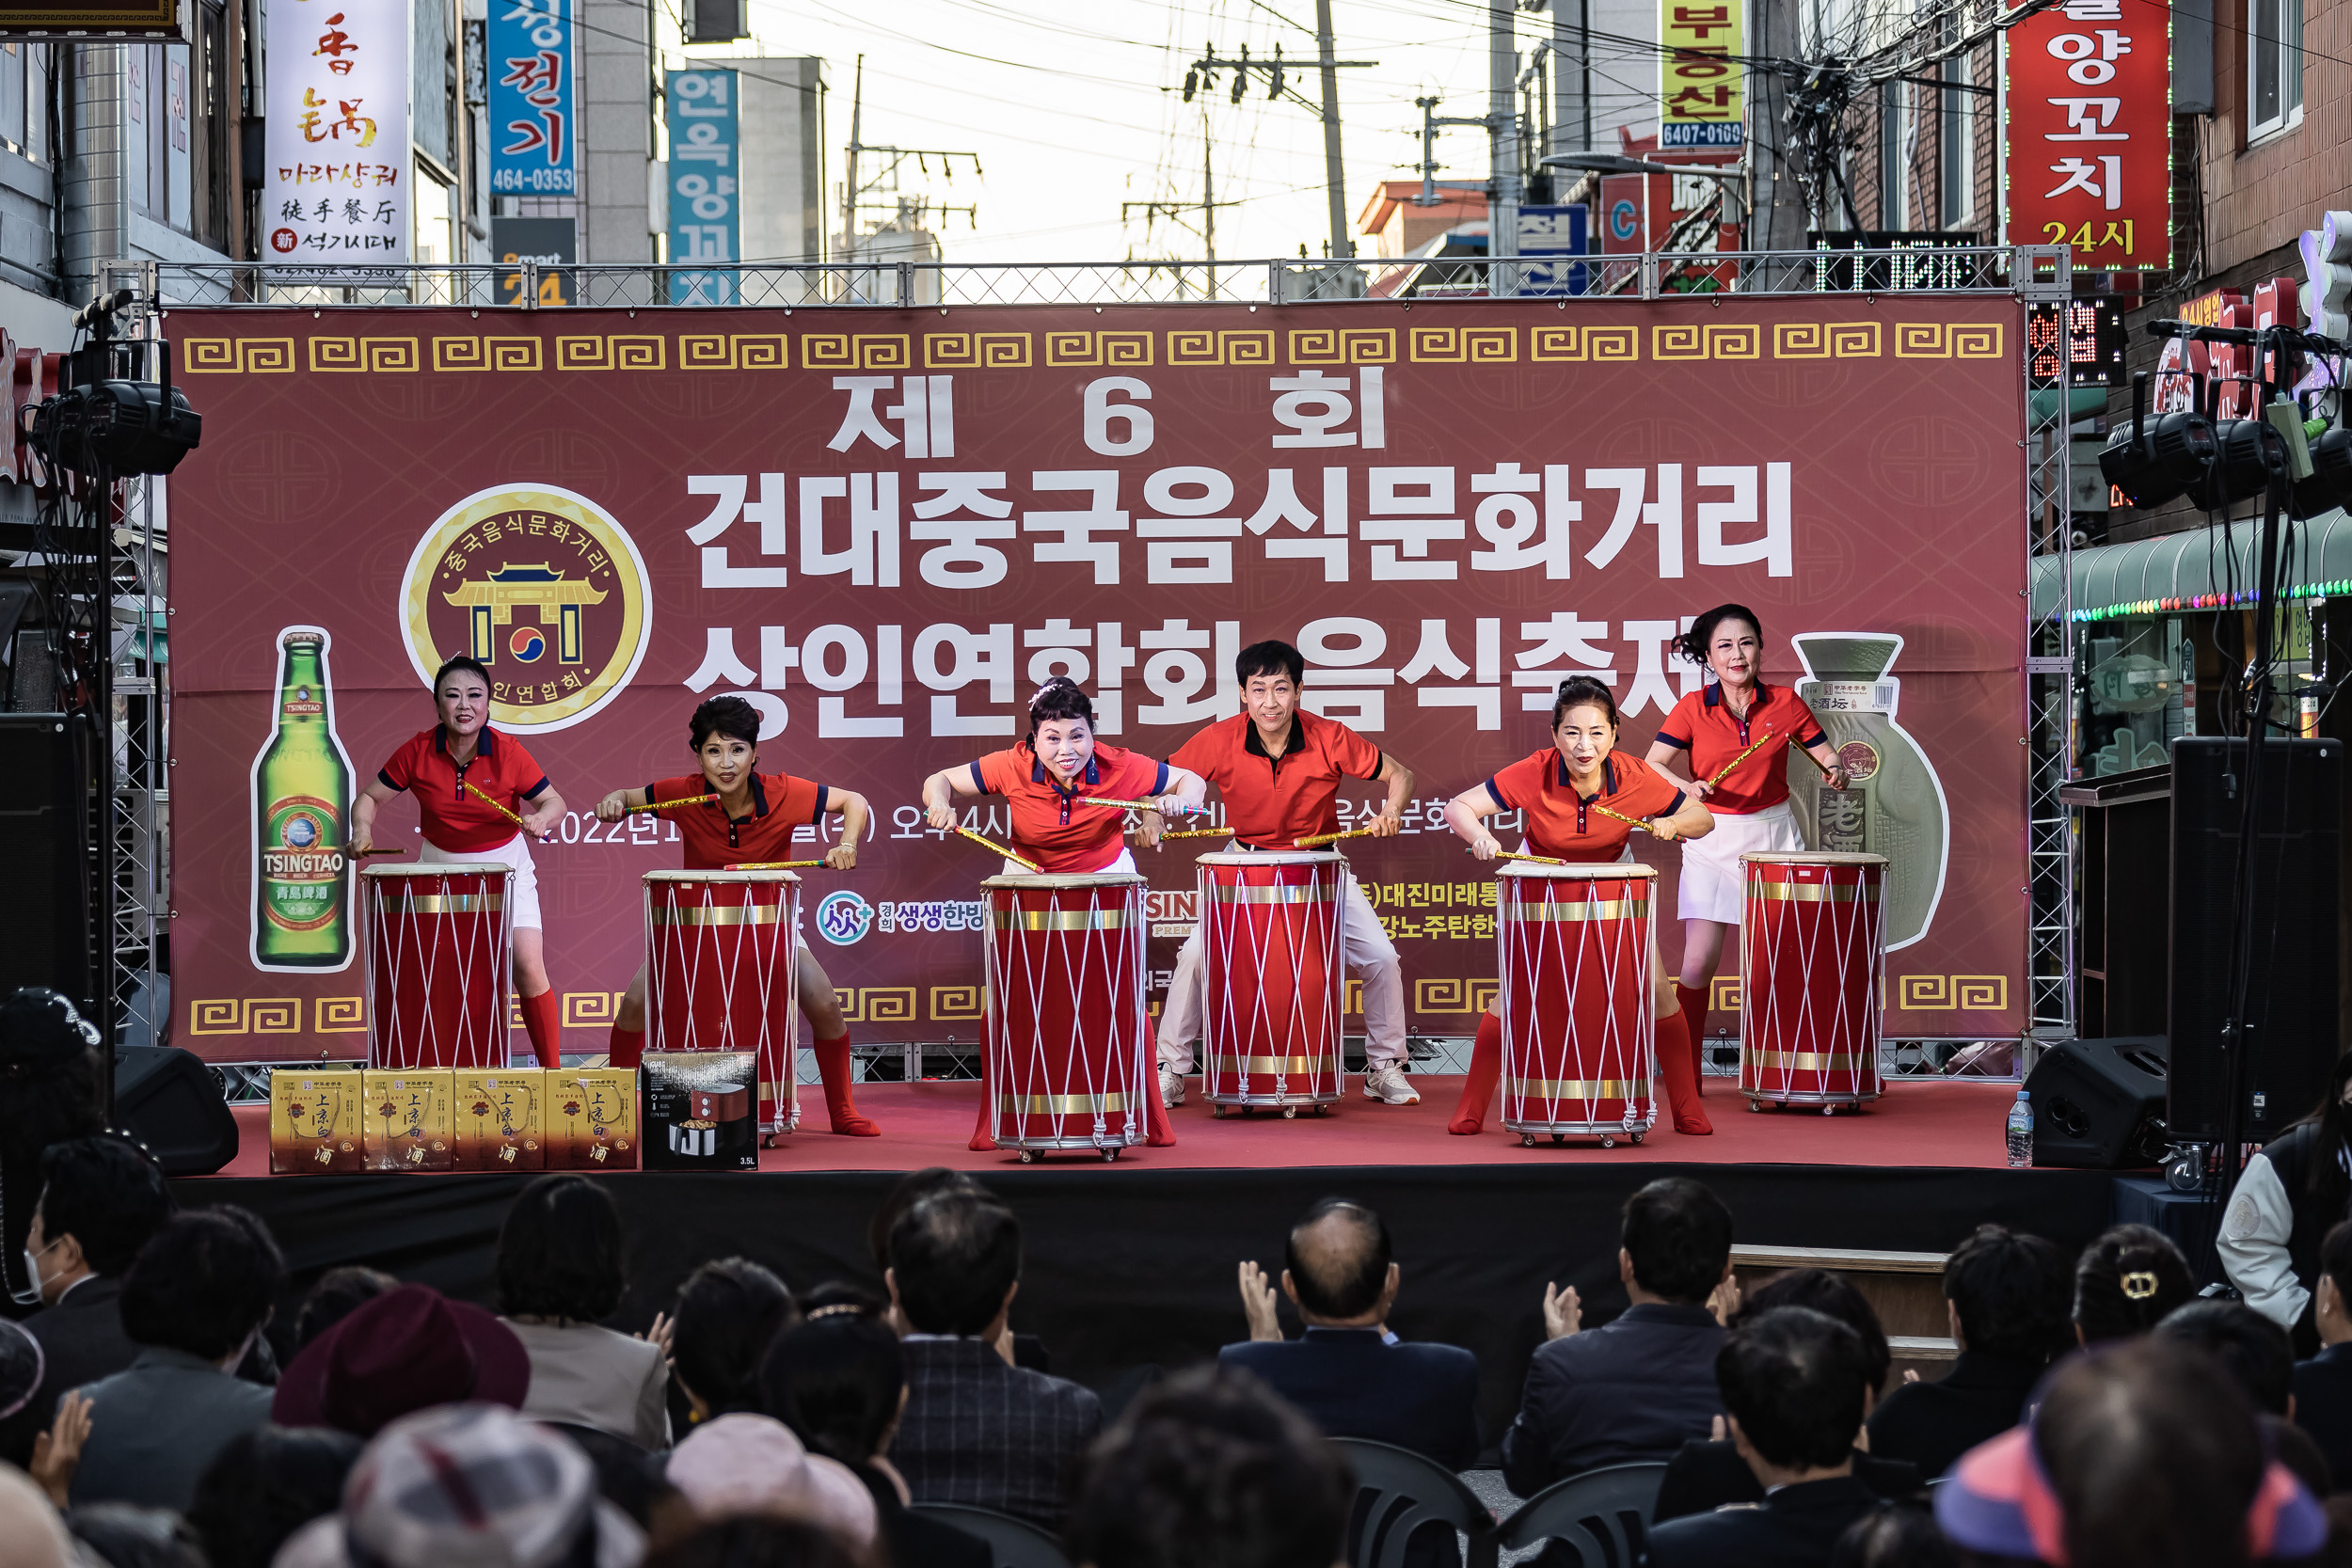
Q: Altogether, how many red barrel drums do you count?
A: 6